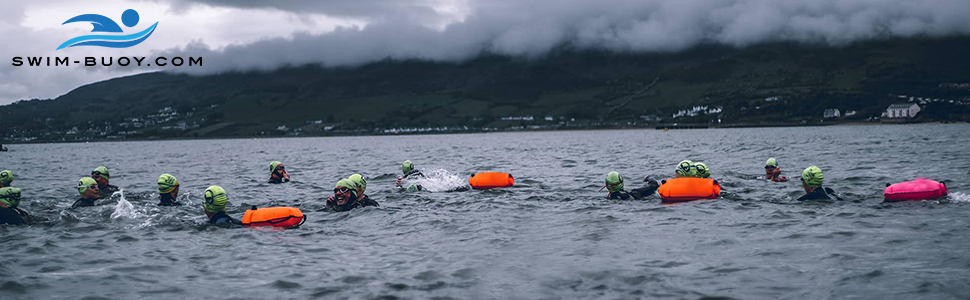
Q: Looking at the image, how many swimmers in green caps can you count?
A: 15